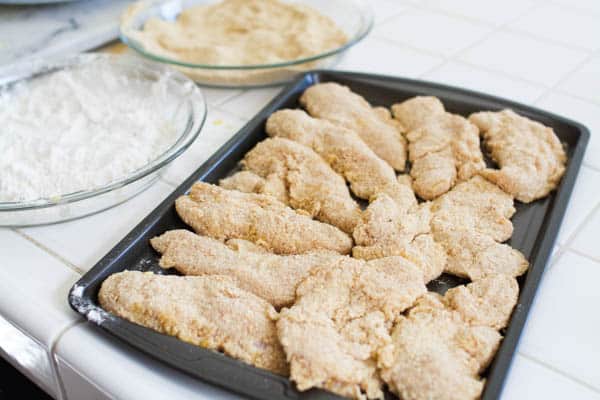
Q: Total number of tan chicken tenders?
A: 12